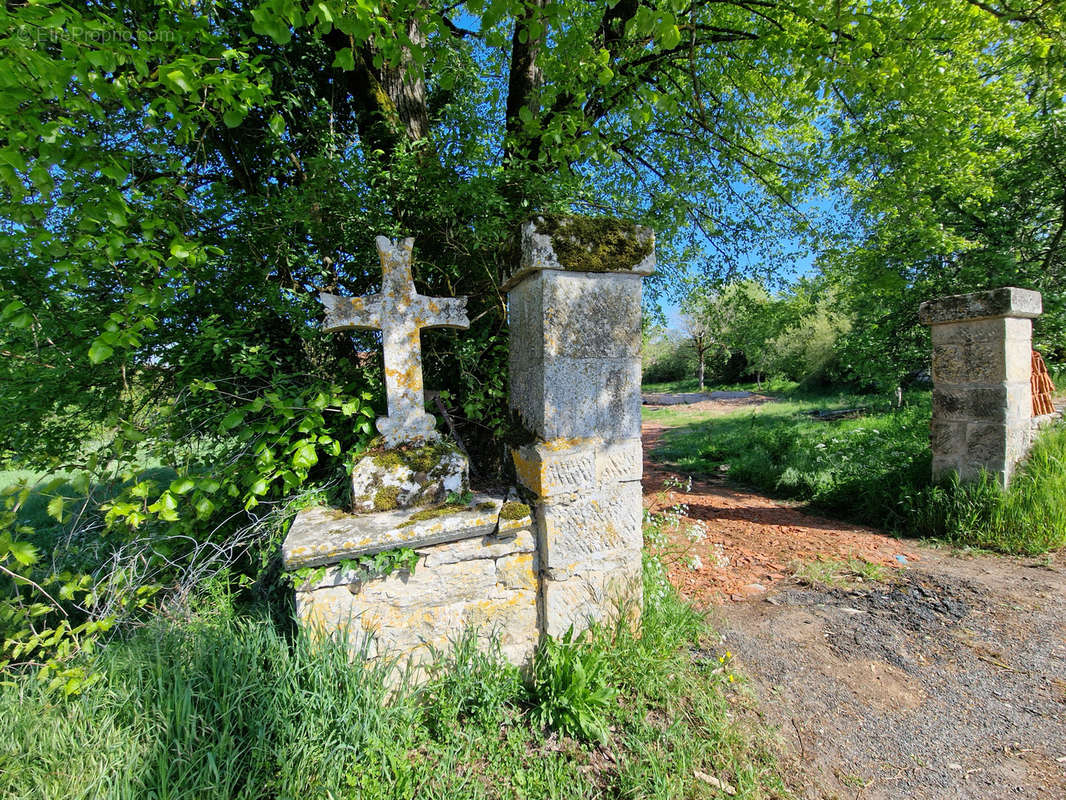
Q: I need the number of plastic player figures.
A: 0